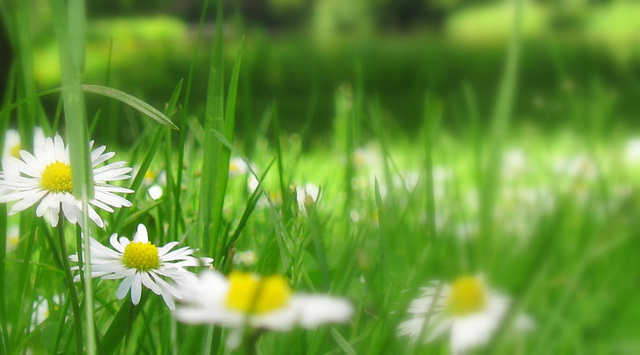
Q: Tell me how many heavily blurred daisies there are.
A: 2